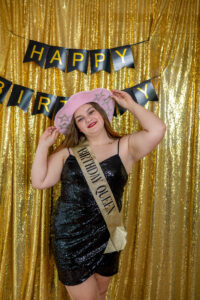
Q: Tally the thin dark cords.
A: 2